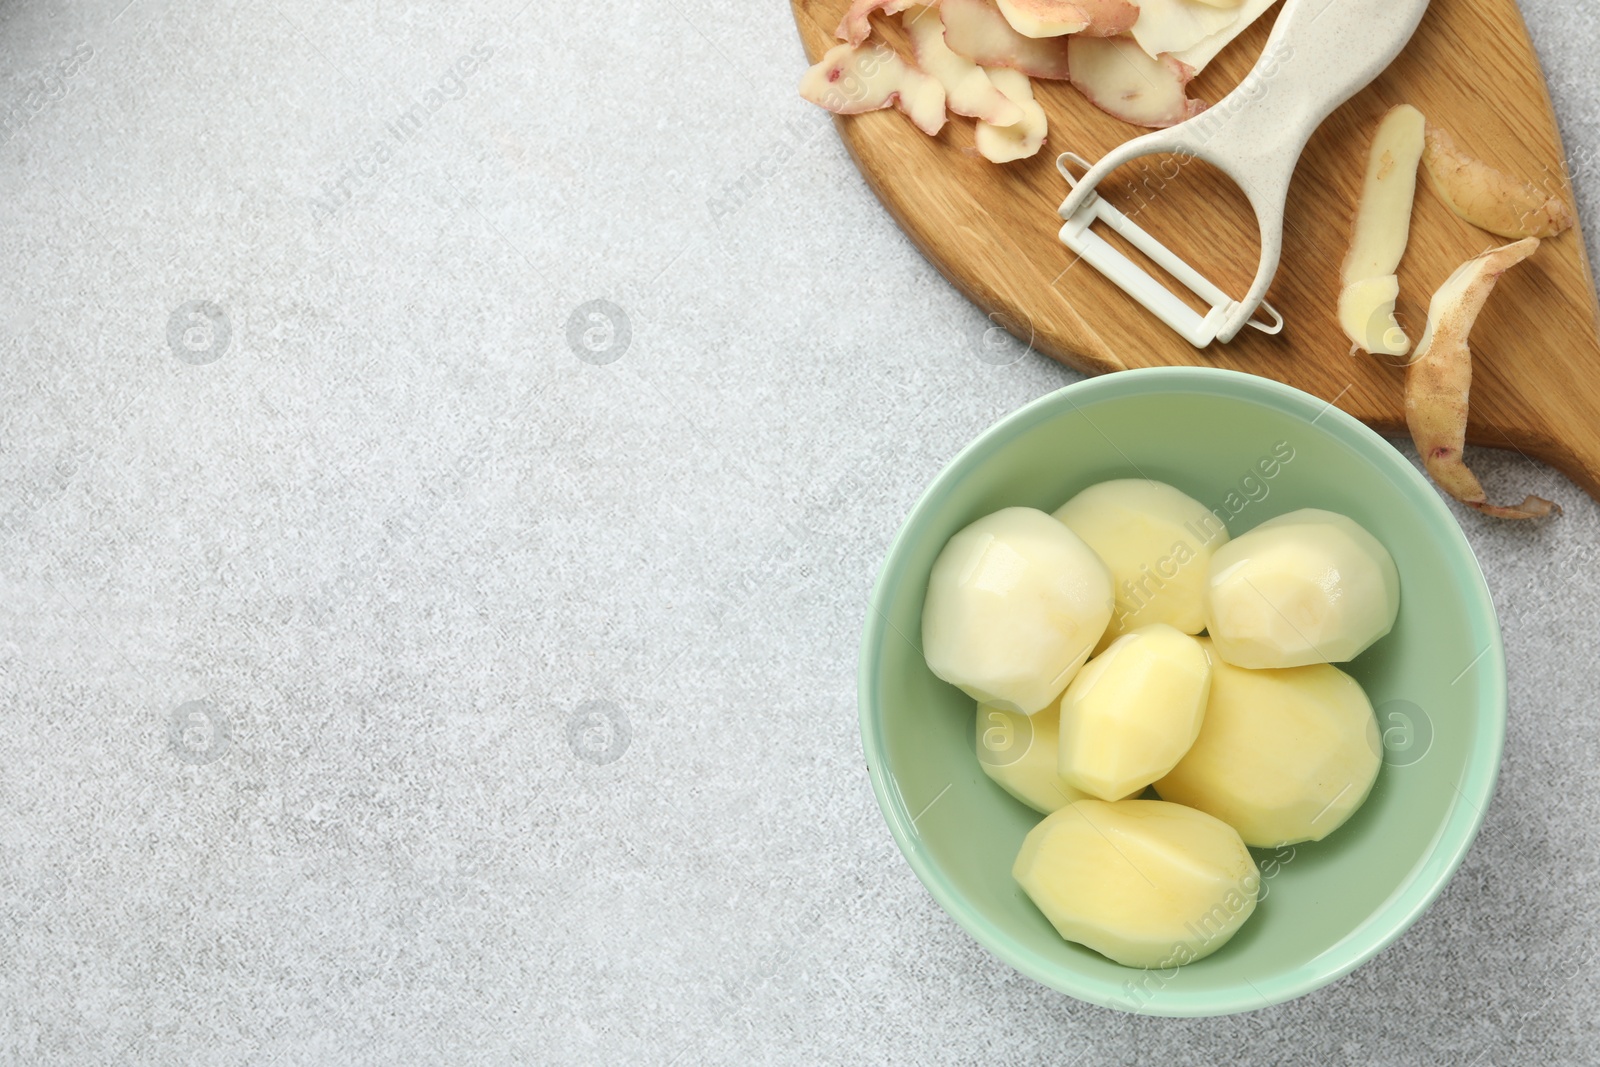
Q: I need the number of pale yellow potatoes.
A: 7